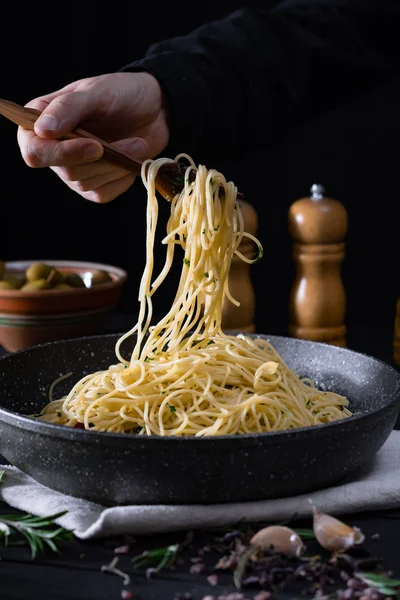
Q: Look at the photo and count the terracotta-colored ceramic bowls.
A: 1